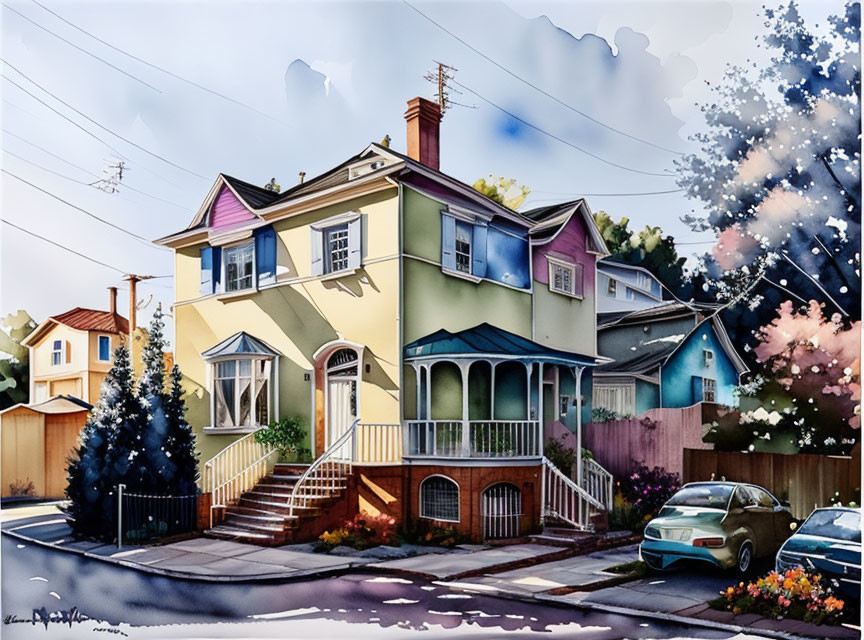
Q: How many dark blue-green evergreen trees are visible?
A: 3